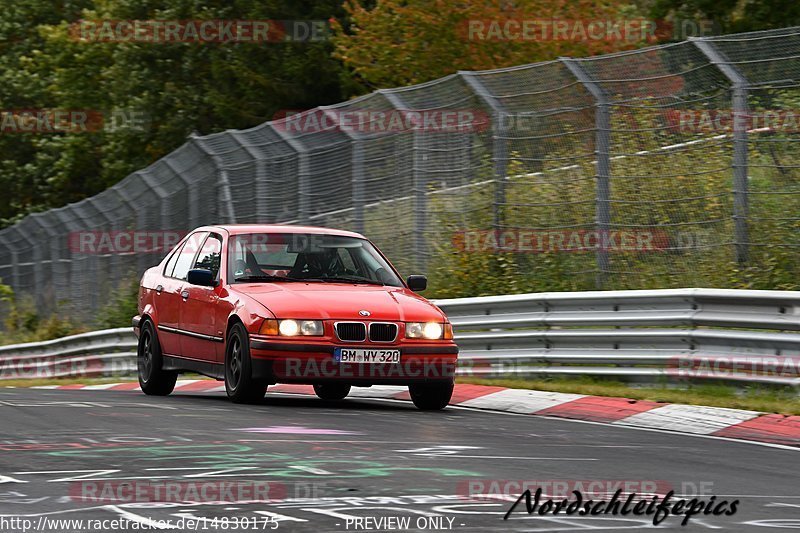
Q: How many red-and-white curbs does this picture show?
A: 1